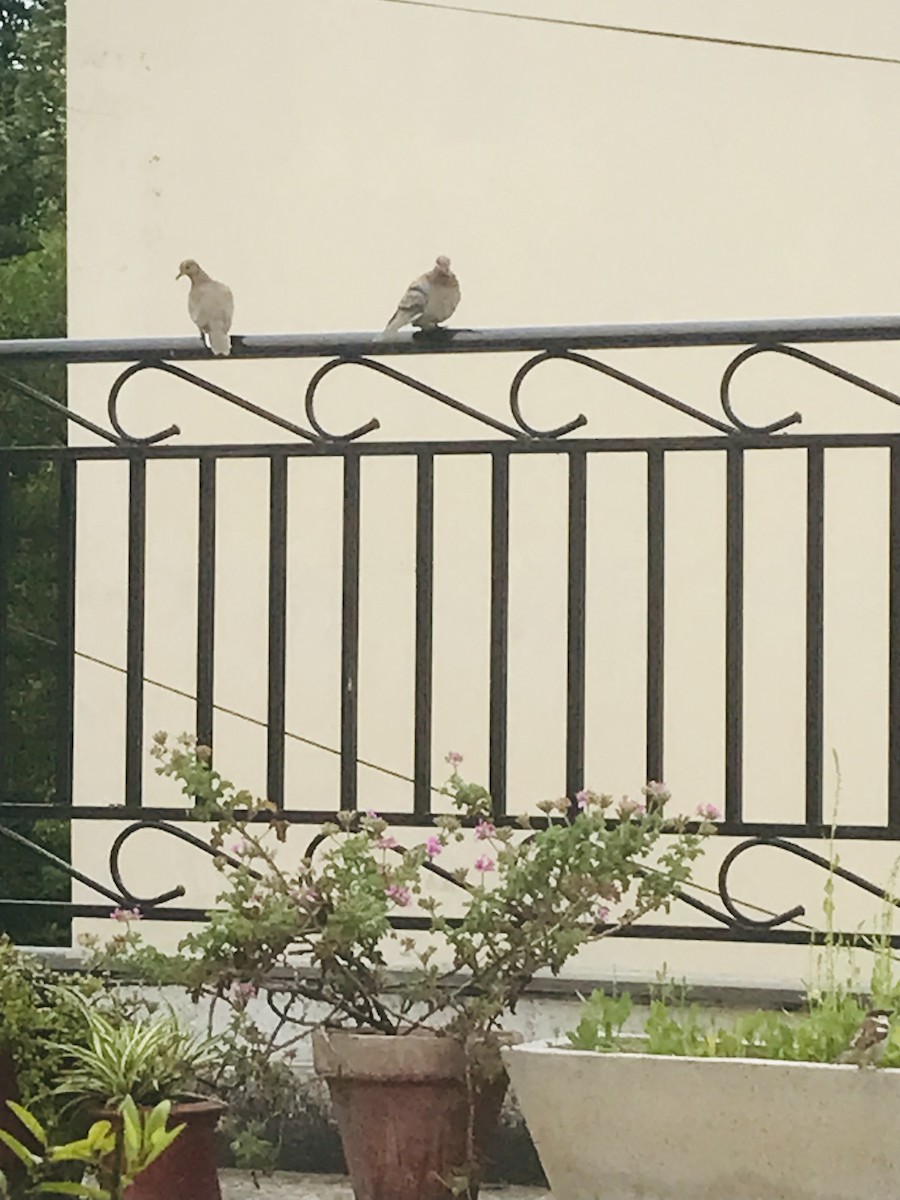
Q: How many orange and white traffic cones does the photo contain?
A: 0